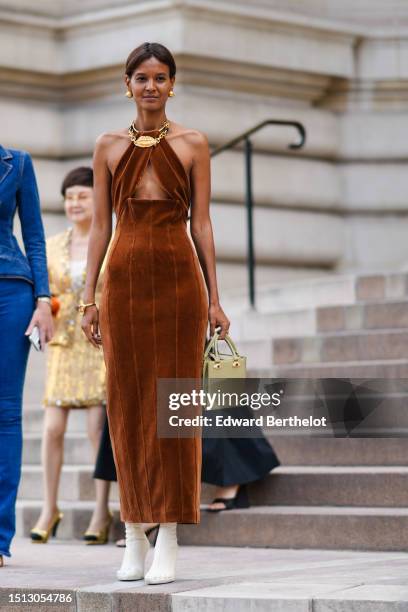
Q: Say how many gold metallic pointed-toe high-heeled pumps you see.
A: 2